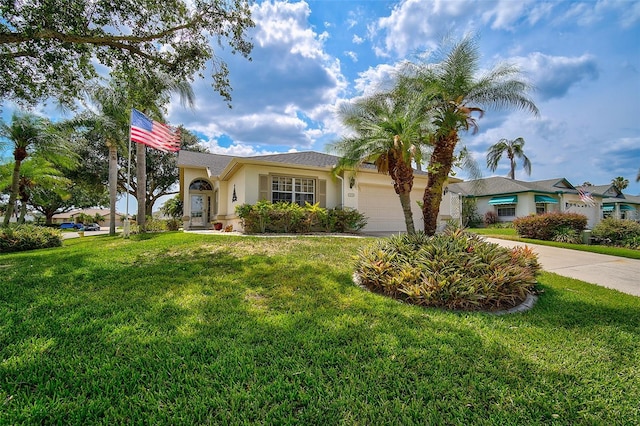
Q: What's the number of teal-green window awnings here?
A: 4